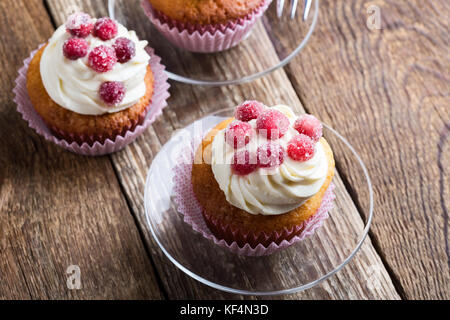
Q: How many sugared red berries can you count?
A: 13